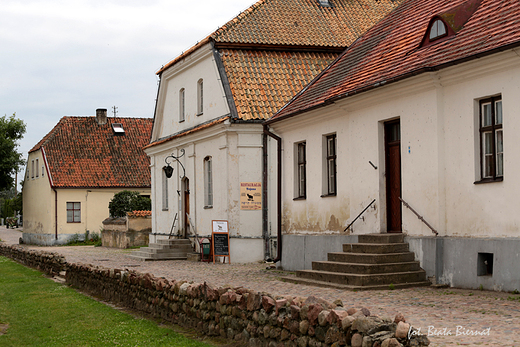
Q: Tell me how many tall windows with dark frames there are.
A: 3